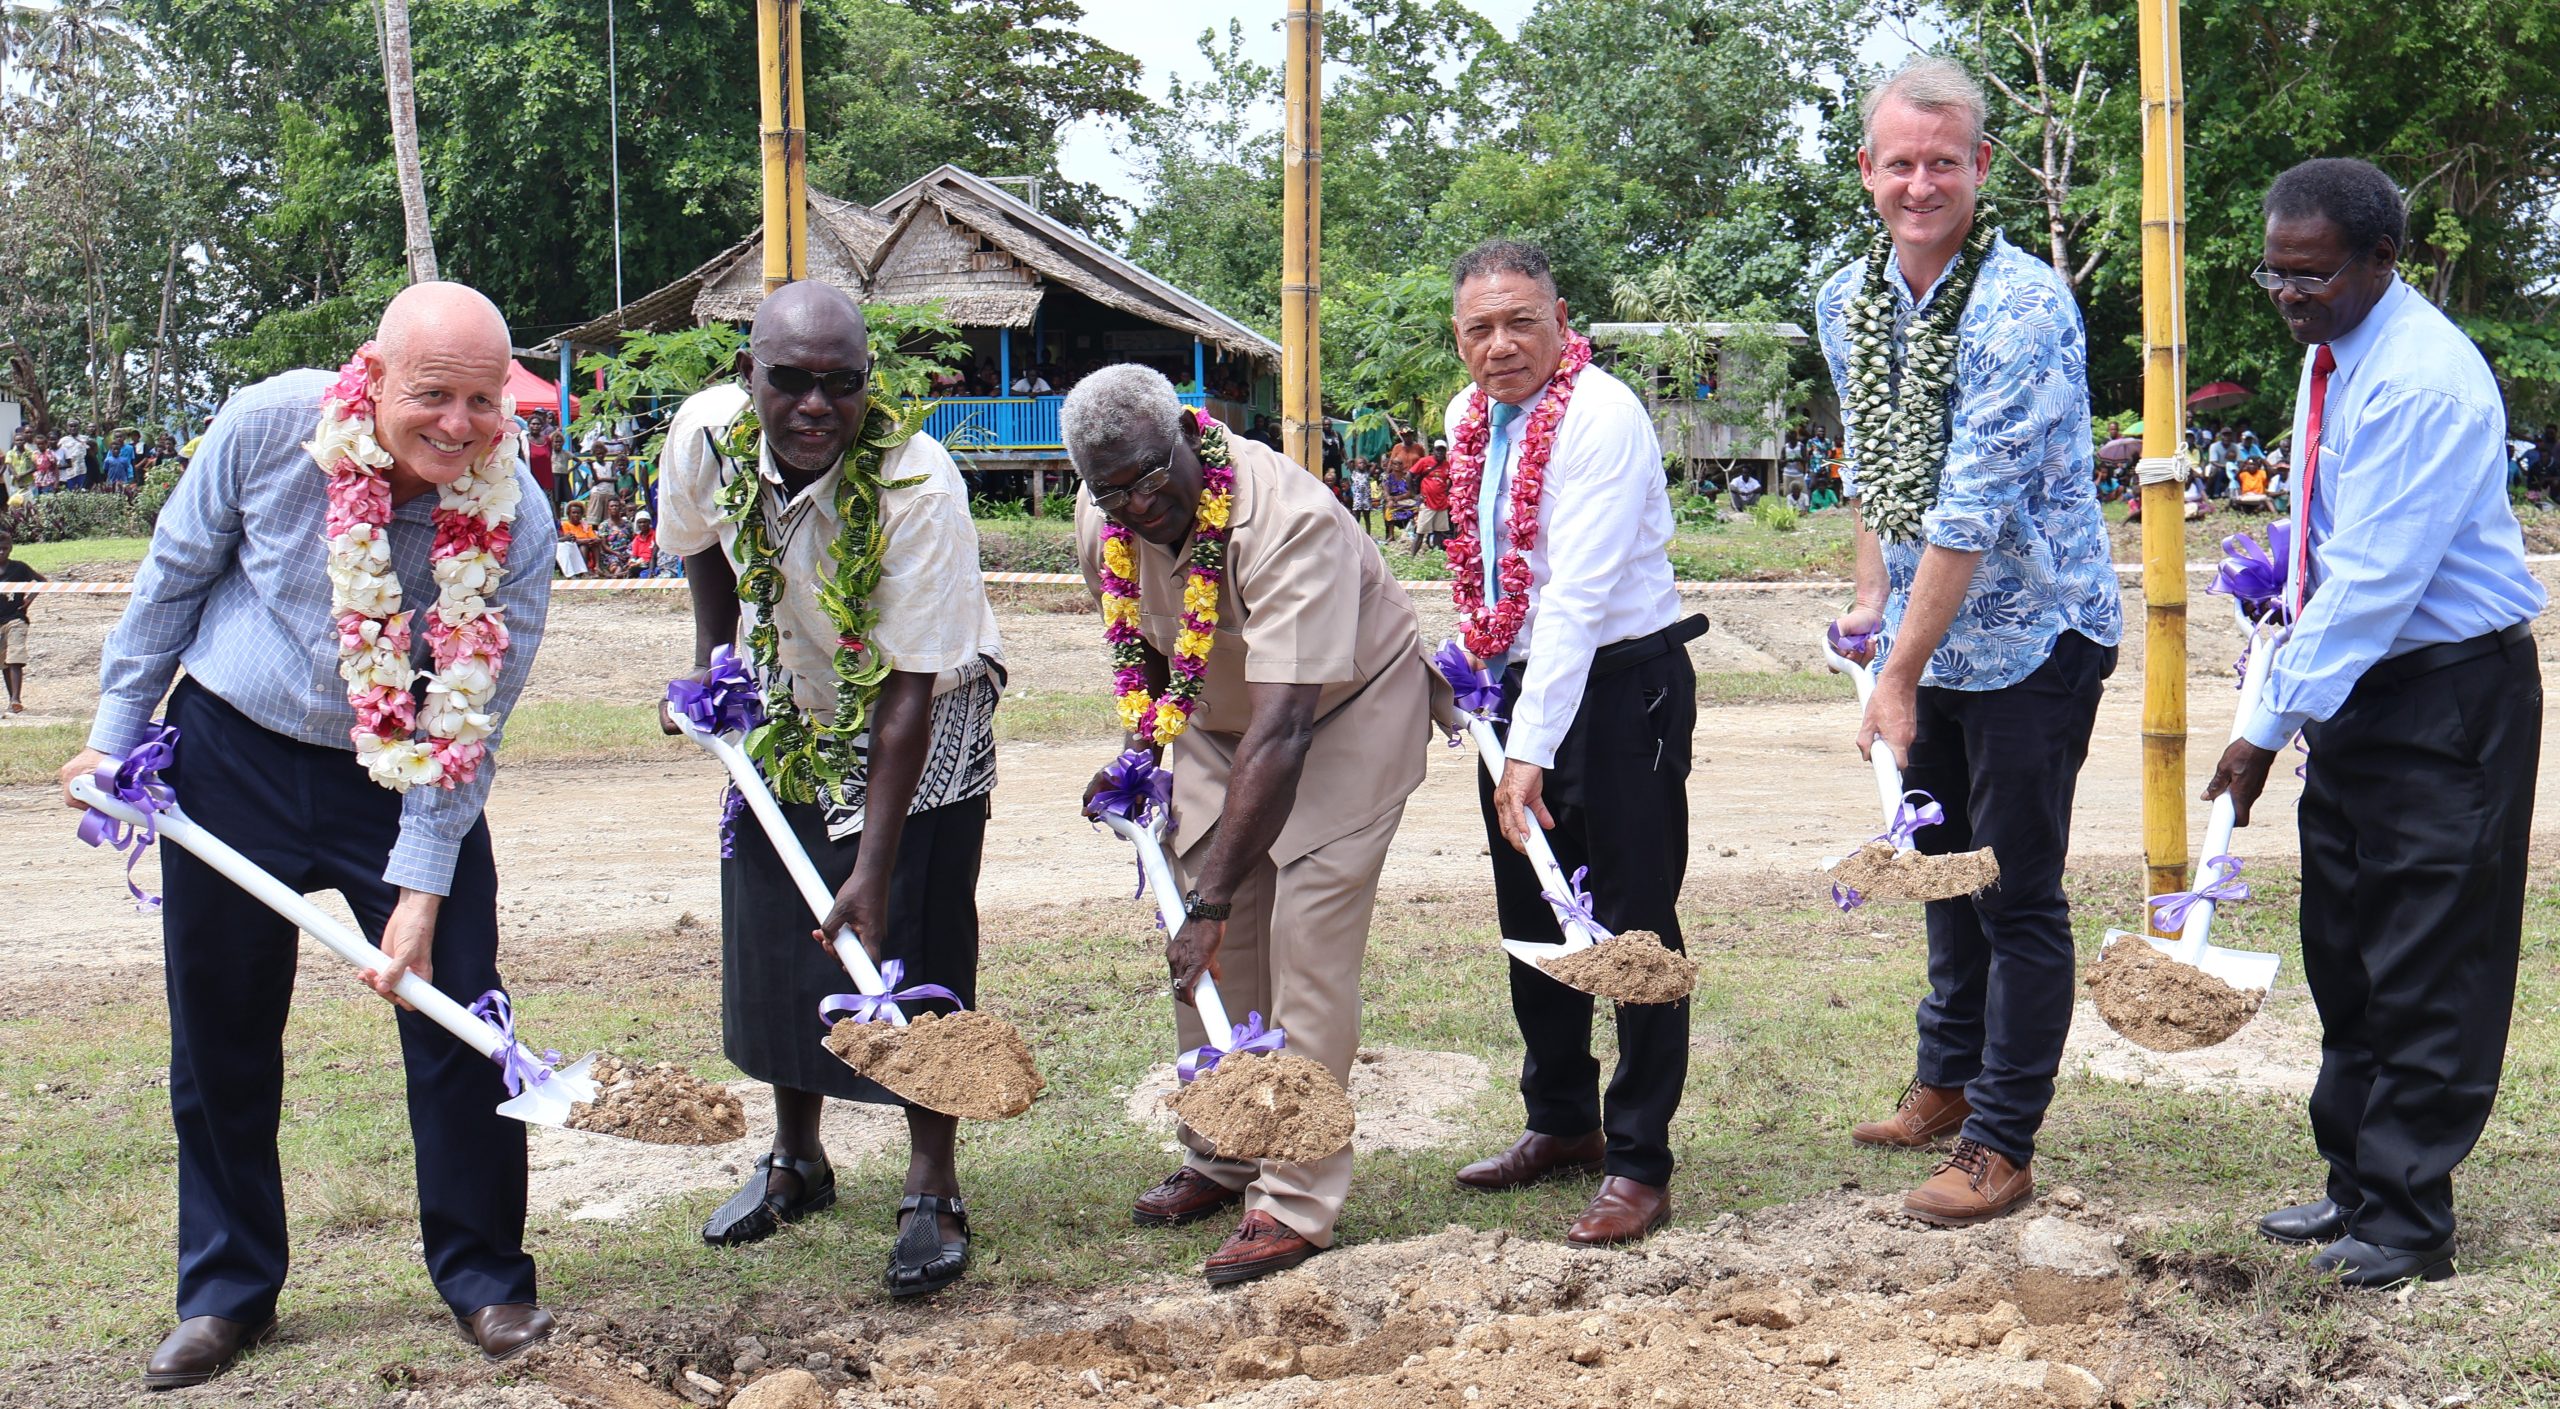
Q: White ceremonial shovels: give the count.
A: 6